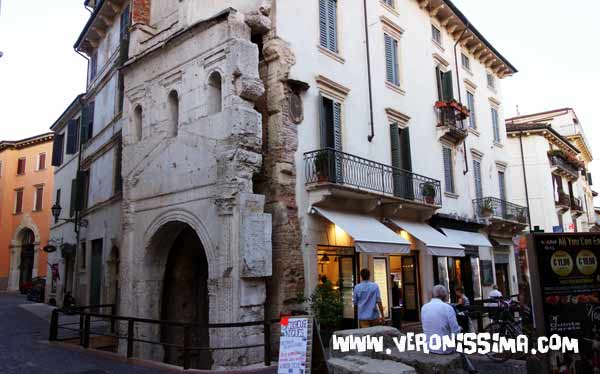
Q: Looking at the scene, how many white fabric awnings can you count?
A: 3